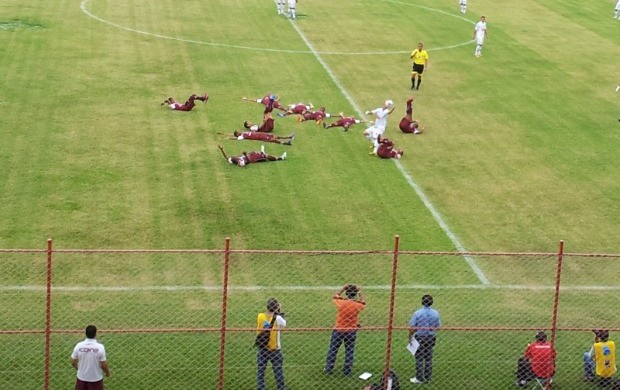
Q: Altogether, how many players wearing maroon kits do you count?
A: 10